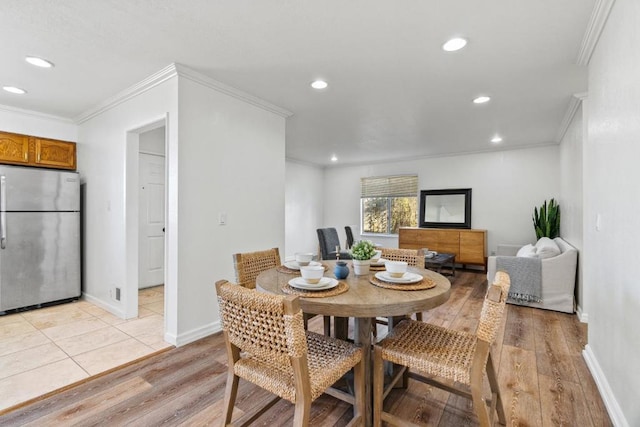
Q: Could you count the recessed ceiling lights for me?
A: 7